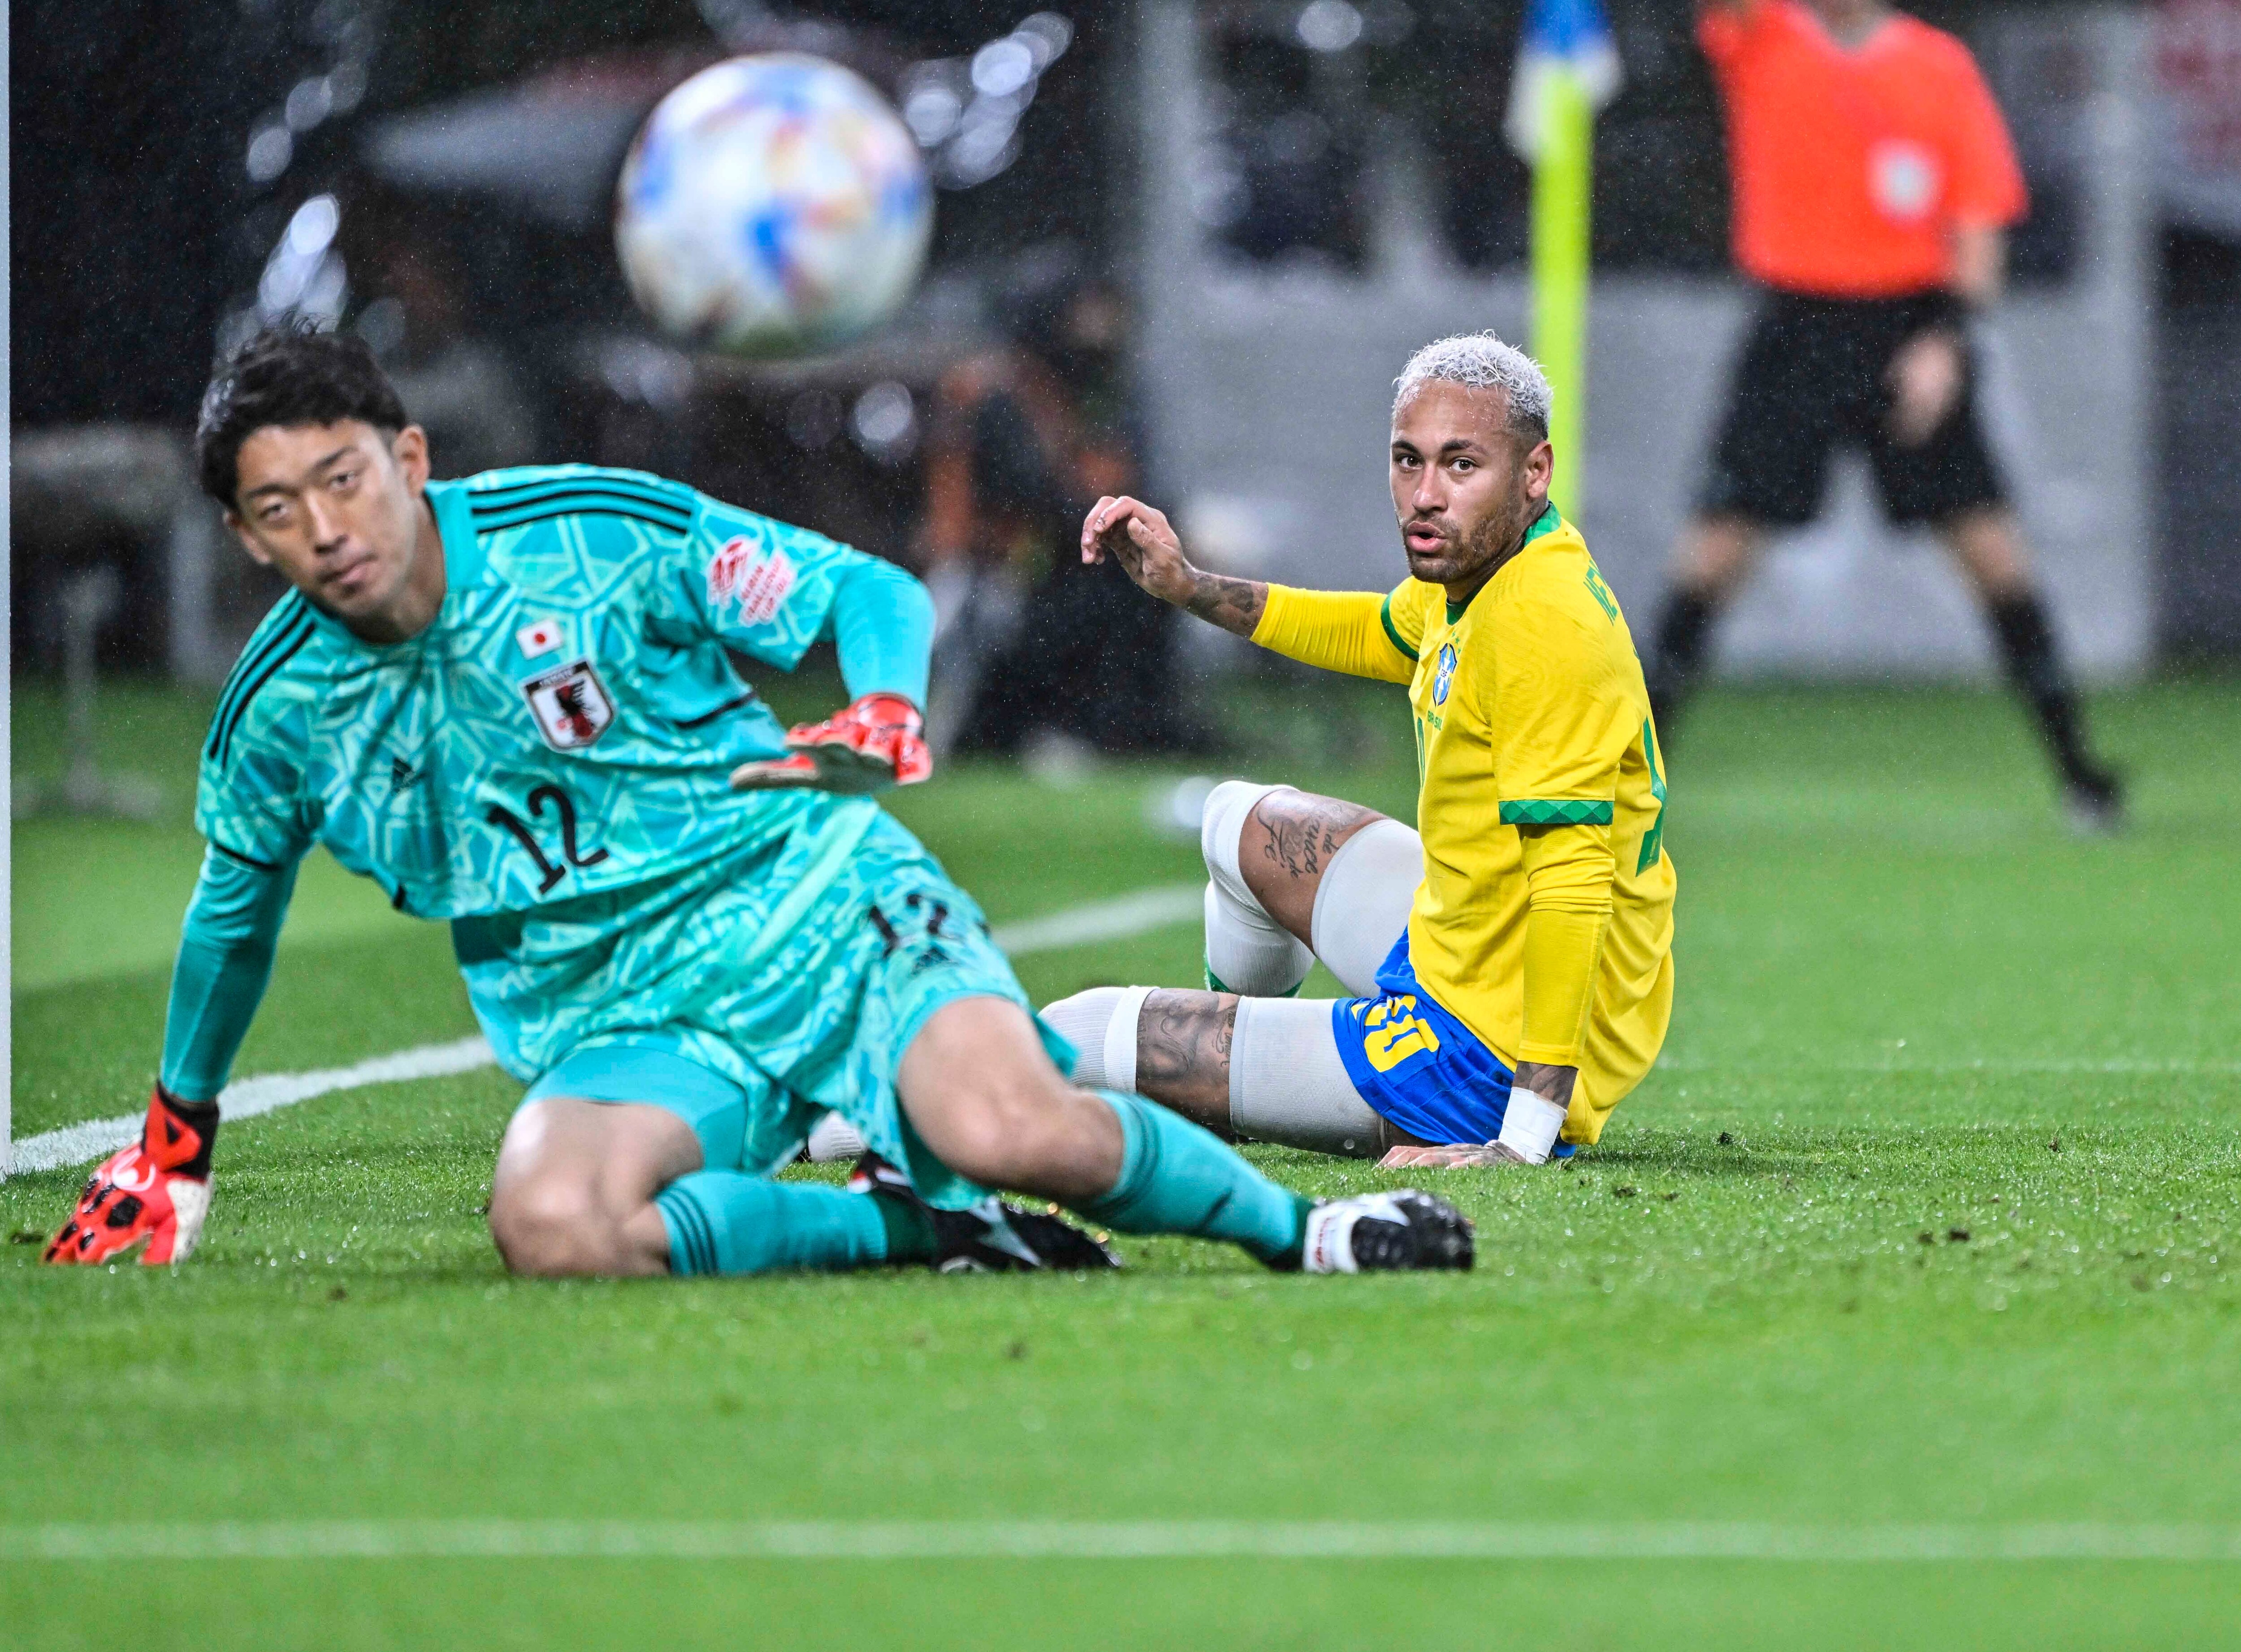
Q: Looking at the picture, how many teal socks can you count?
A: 2